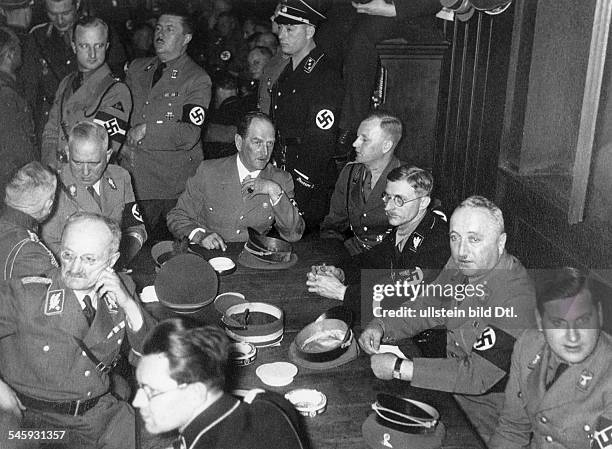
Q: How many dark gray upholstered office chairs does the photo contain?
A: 0